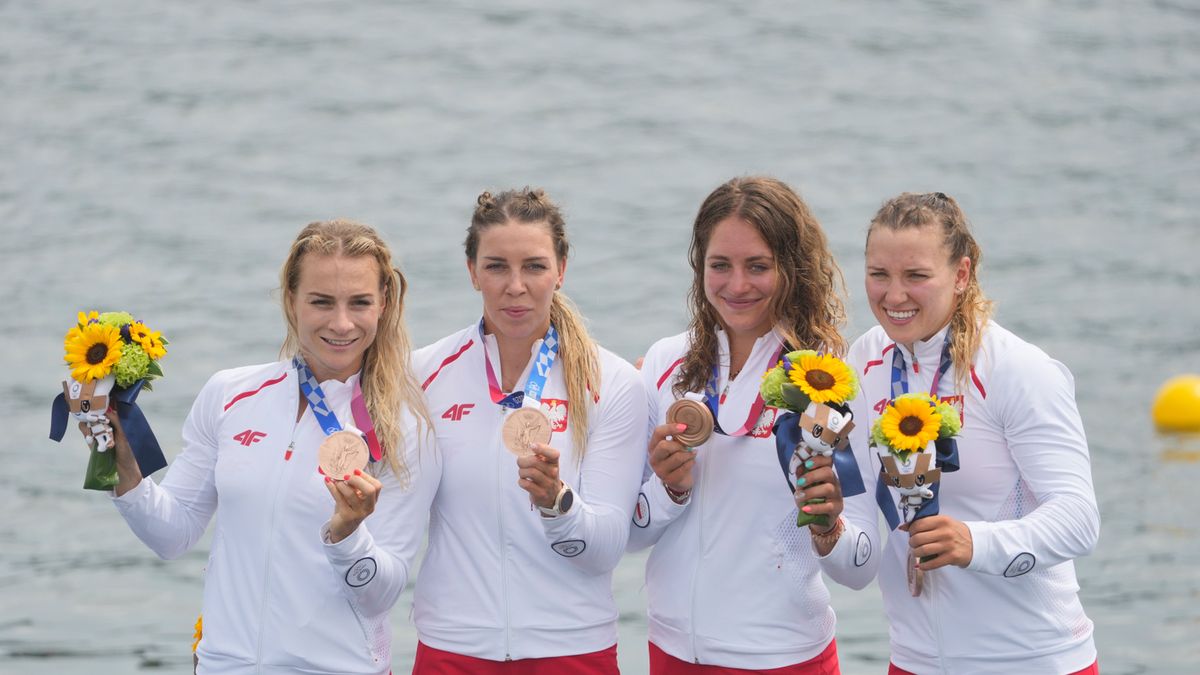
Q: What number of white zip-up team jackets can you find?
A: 4